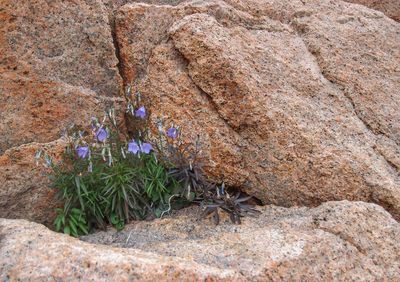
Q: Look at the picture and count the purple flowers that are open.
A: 6